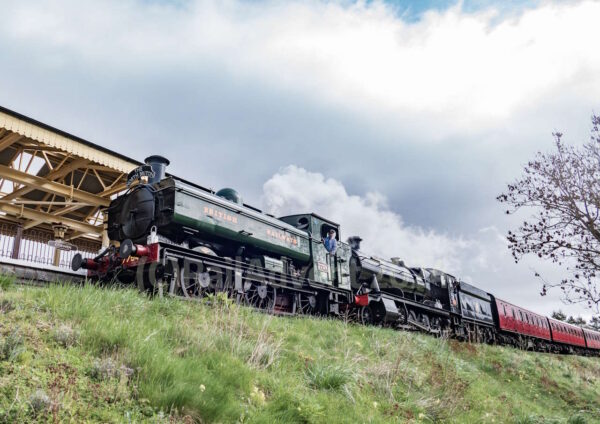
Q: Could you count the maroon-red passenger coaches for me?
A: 3